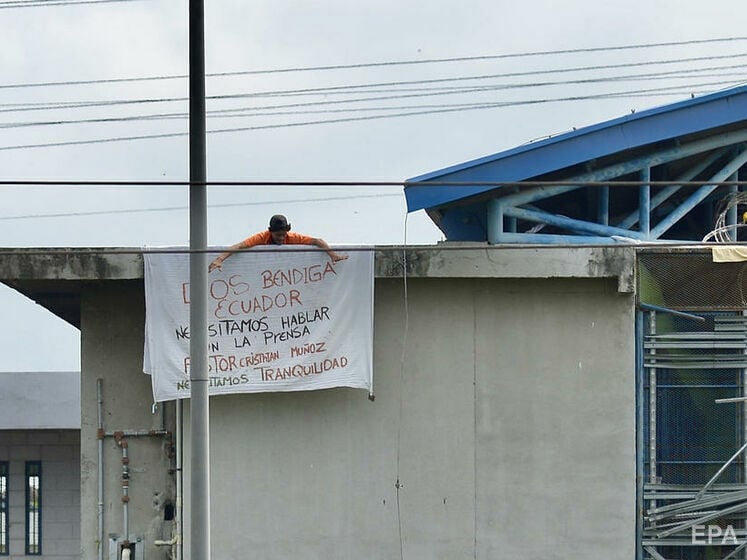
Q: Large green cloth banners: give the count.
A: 0